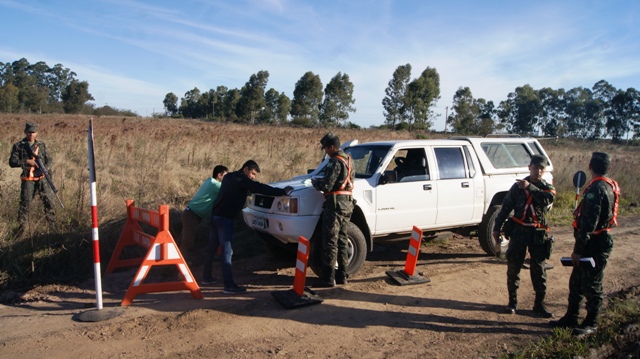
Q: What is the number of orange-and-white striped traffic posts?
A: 2